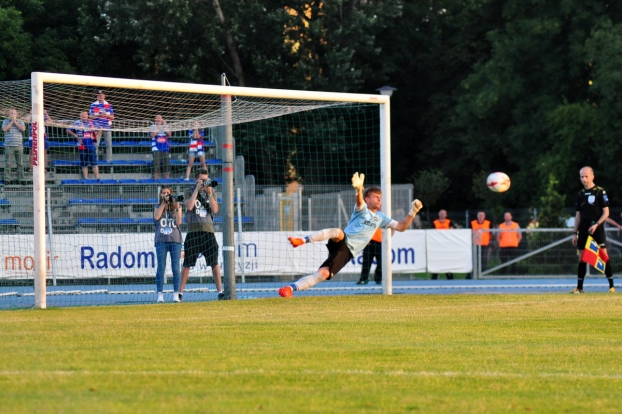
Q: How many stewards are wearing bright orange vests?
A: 4